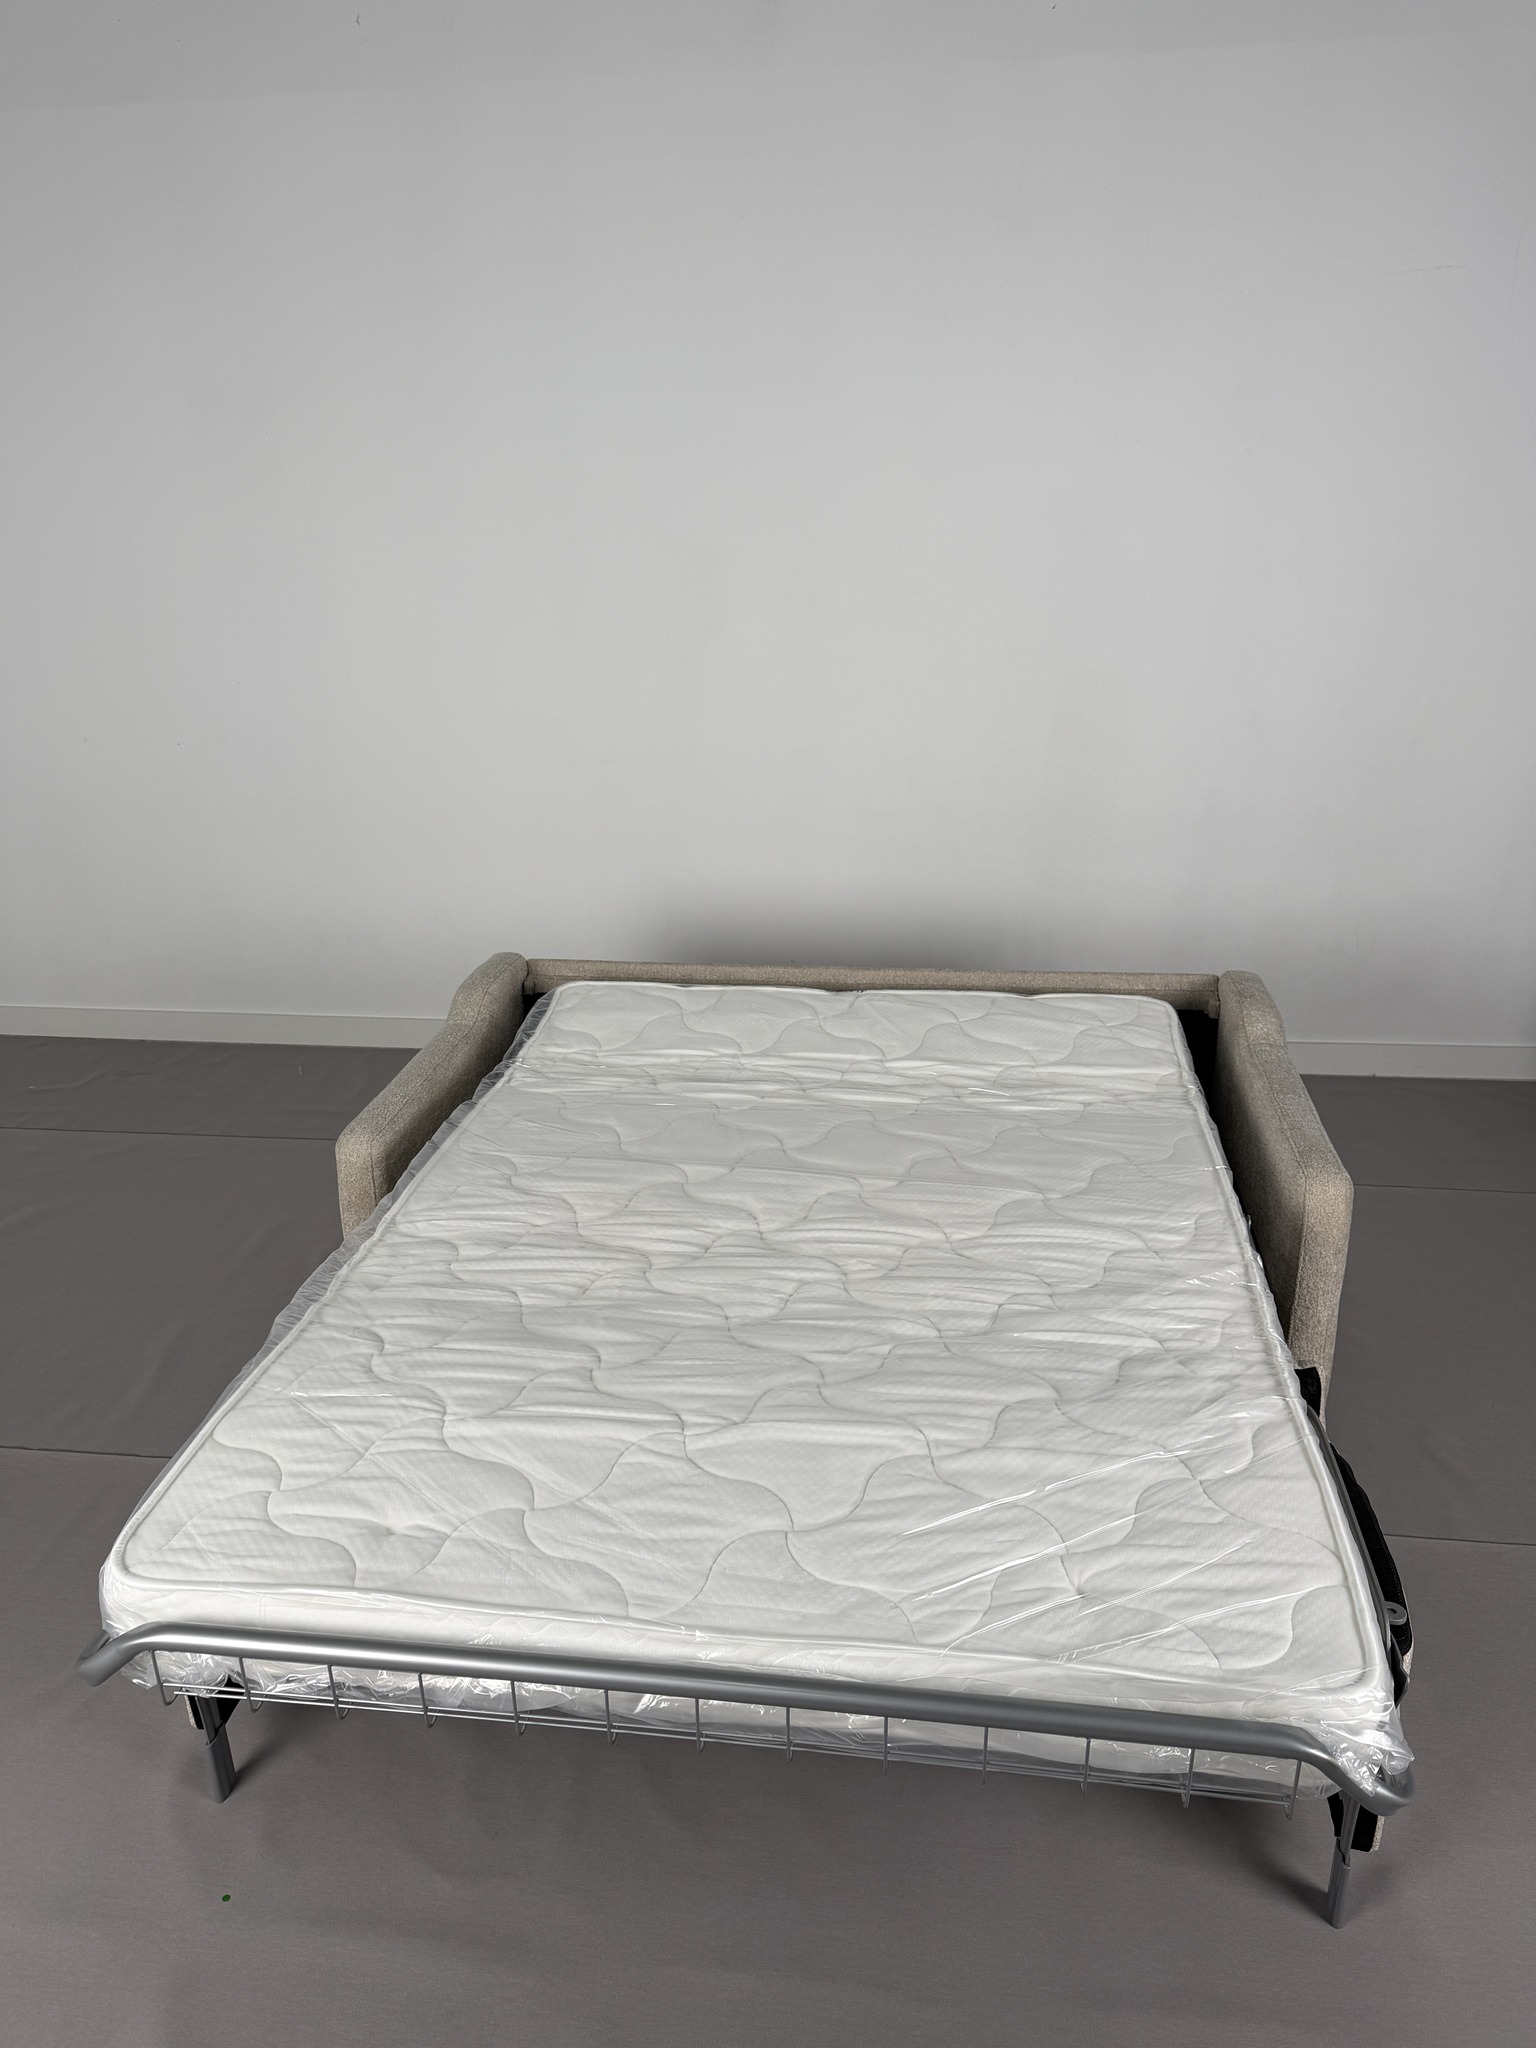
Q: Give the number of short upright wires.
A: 13